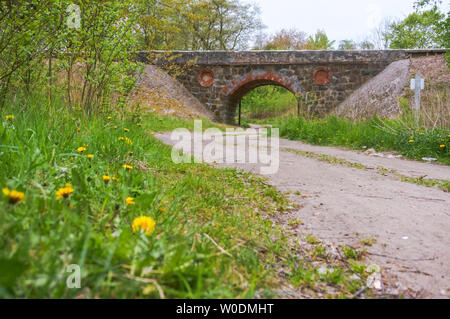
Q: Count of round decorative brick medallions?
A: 2